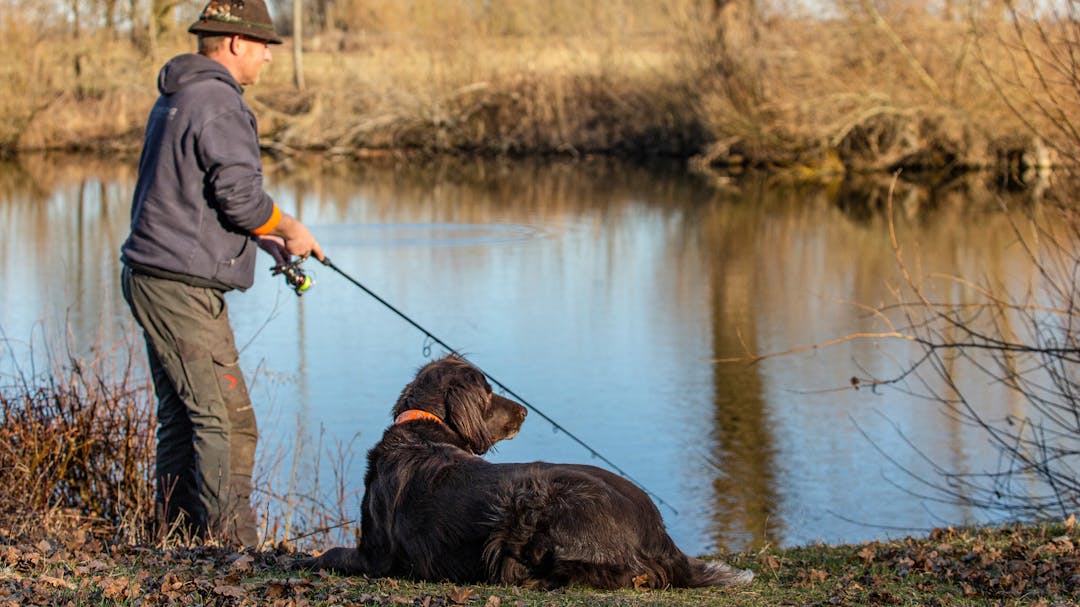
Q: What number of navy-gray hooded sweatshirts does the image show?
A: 1